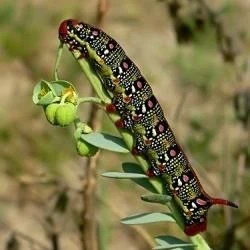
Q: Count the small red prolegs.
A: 4